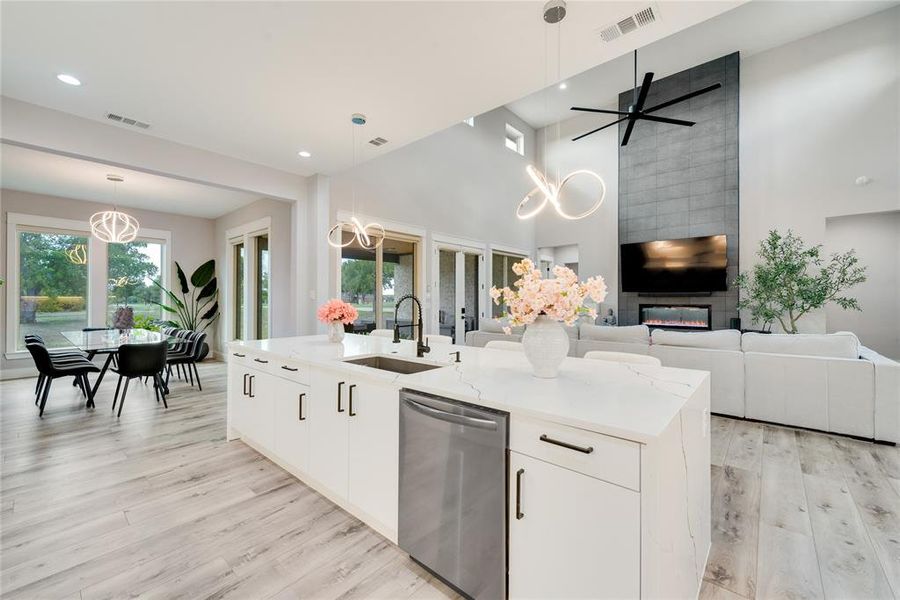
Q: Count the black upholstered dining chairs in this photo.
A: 8